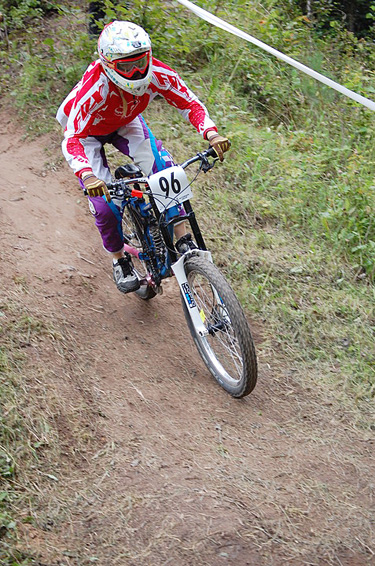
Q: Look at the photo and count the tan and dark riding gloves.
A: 2